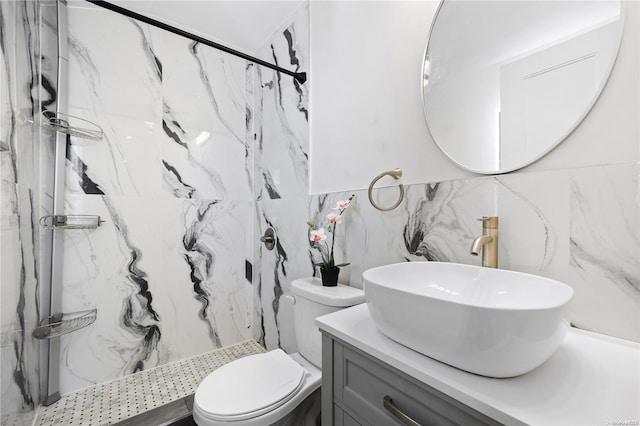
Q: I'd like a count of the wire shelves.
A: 3